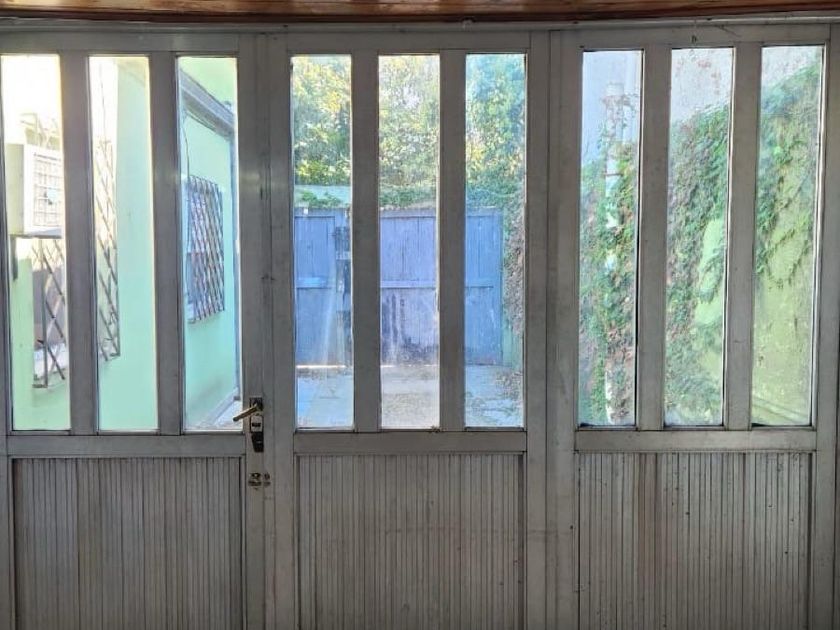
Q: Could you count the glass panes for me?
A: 9